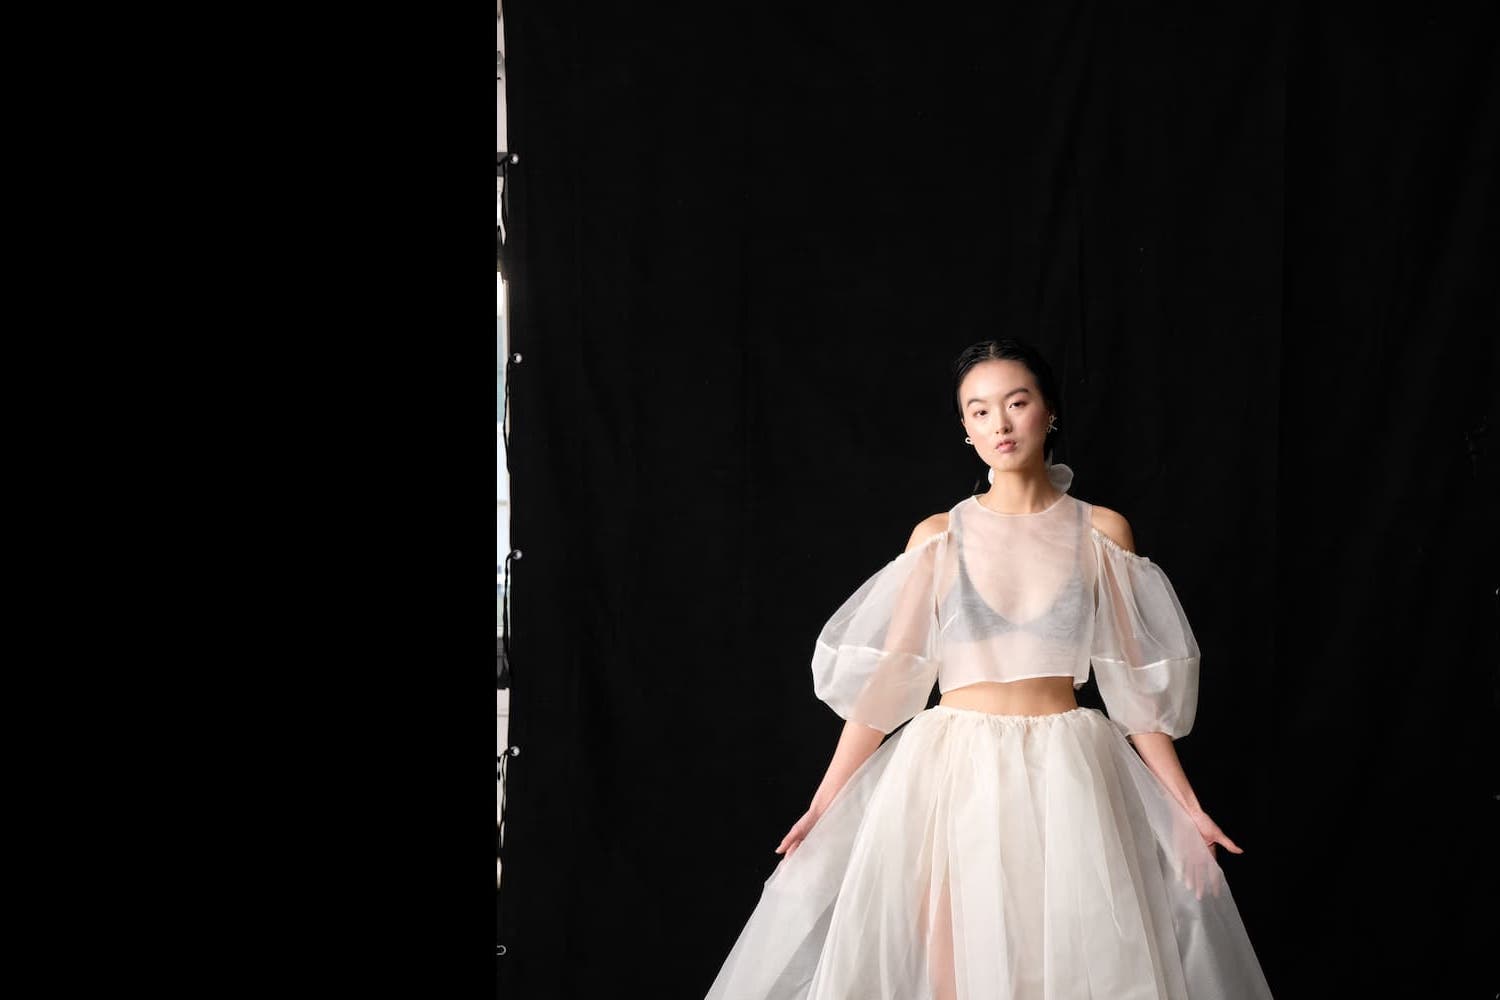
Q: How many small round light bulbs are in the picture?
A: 4